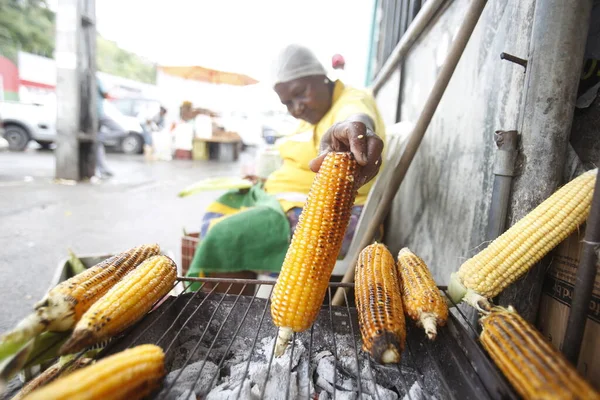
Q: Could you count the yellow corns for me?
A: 8